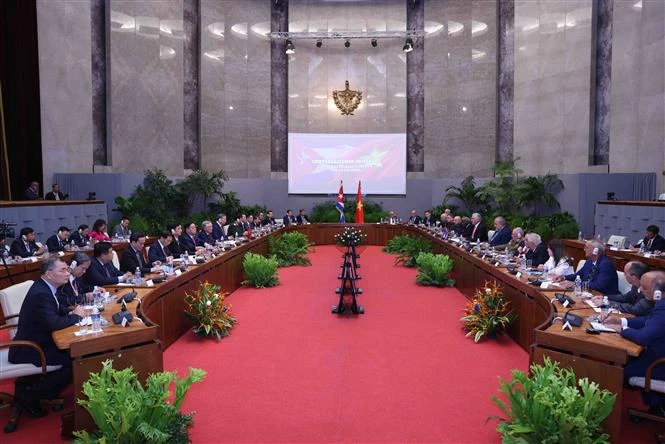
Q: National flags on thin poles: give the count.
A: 2